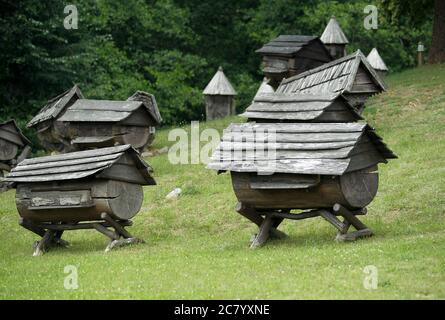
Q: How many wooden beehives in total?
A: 13